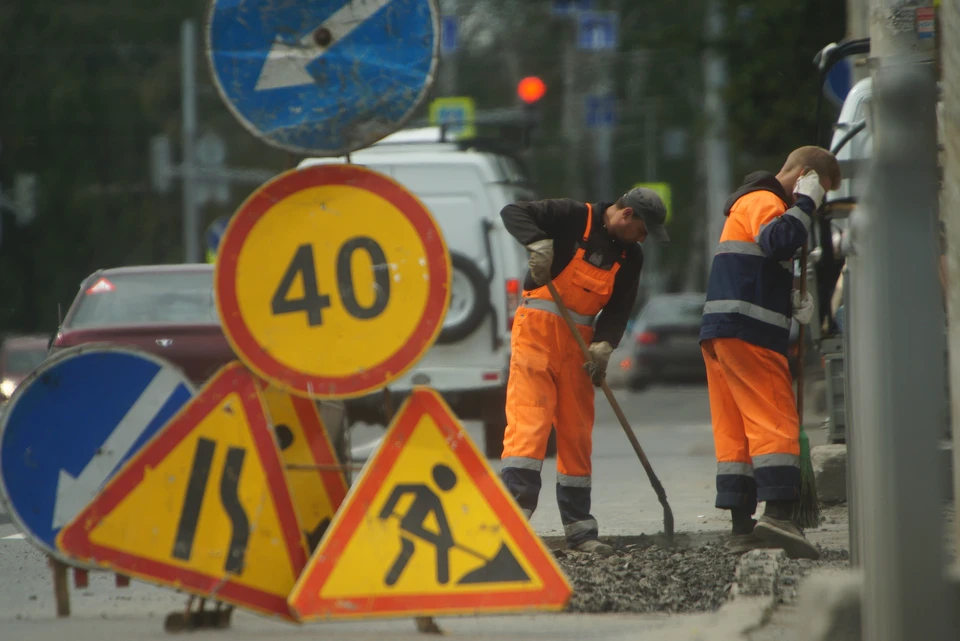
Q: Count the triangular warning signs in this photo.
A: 3